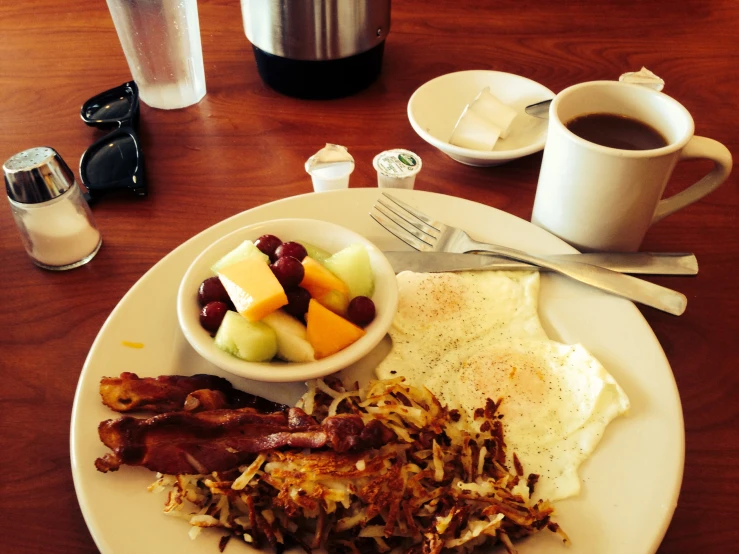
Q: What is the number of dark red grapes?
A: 7